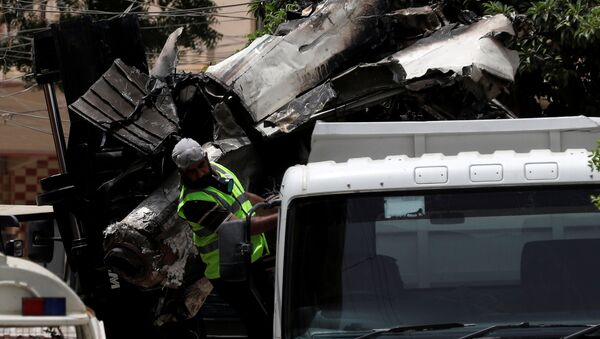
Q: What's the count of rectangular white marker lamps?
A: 3